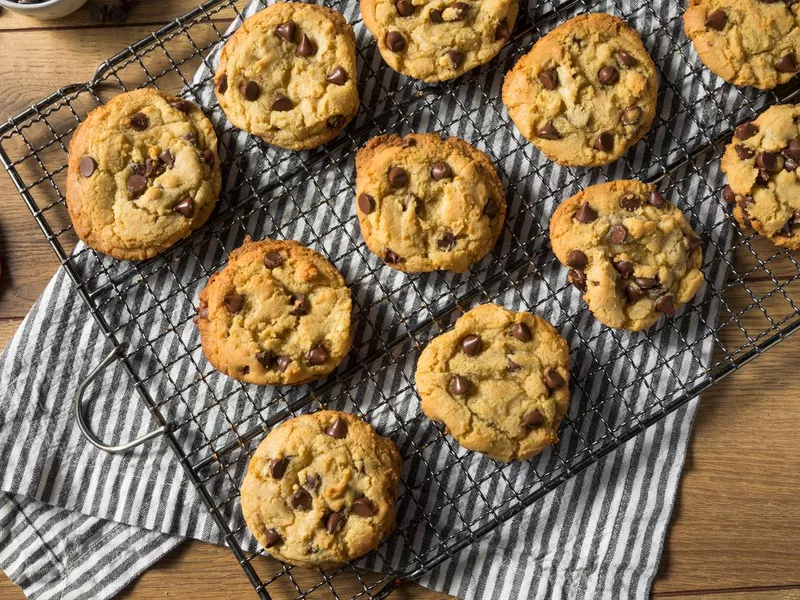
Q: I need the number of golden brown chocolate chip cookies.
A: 11